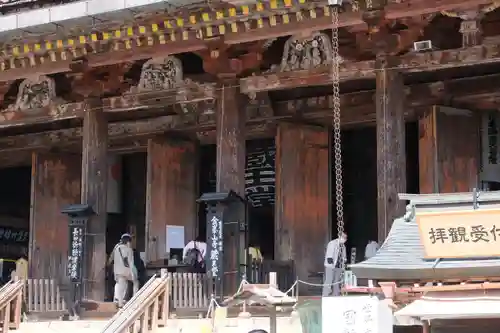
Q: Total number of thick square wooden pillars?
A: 3